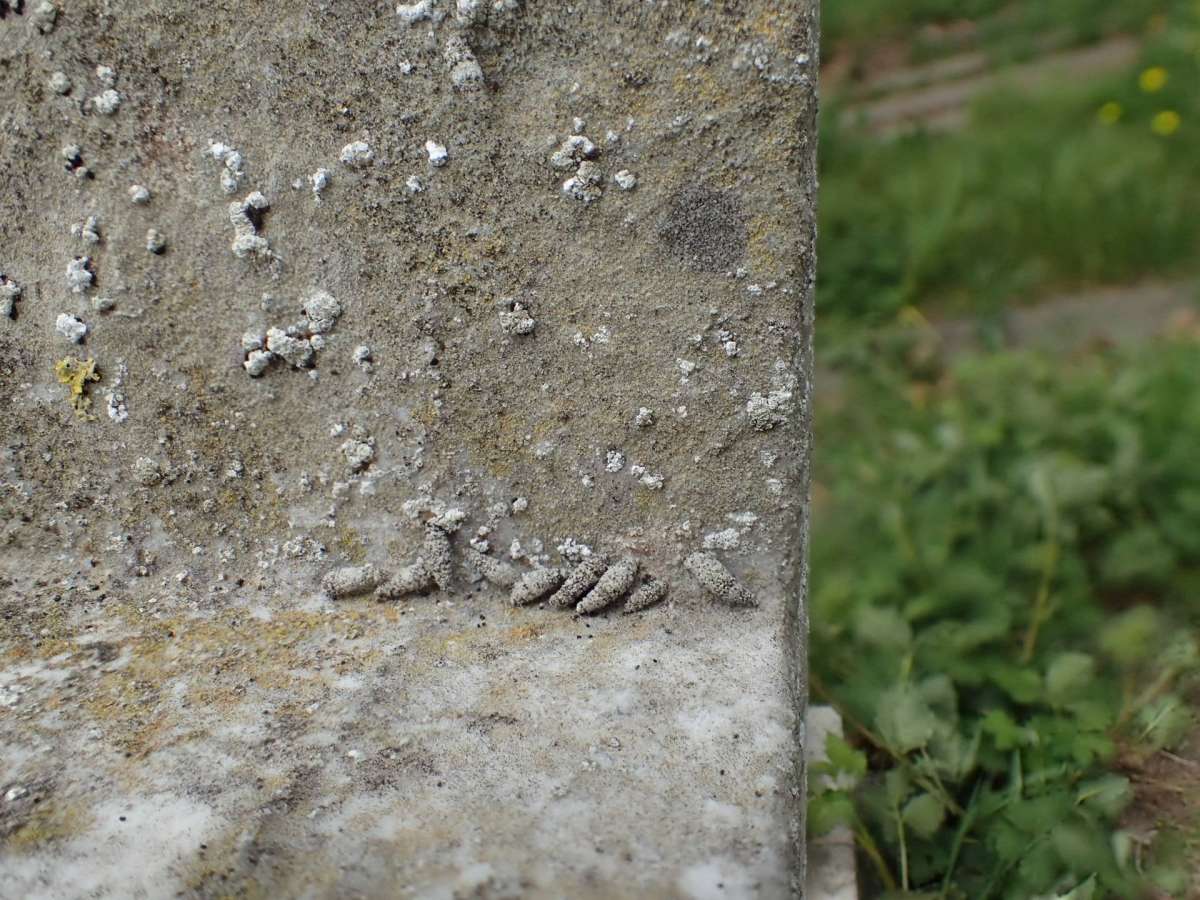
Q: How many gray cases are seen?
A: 9